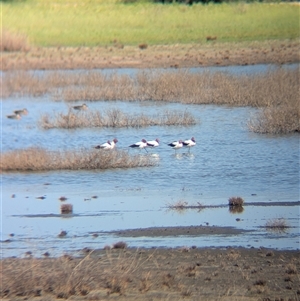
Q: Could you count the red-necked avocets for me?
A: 6